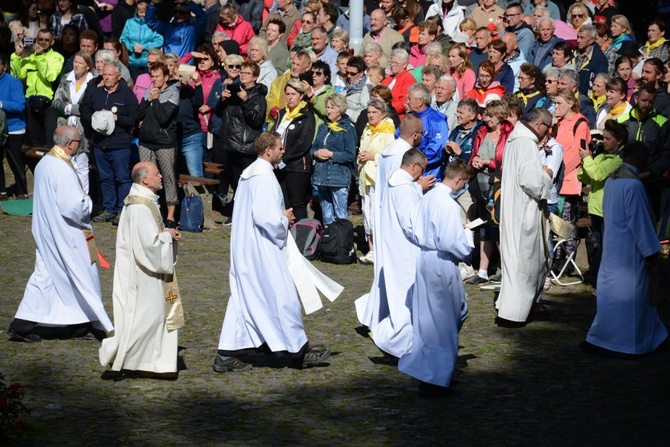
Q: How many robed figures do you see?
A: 8